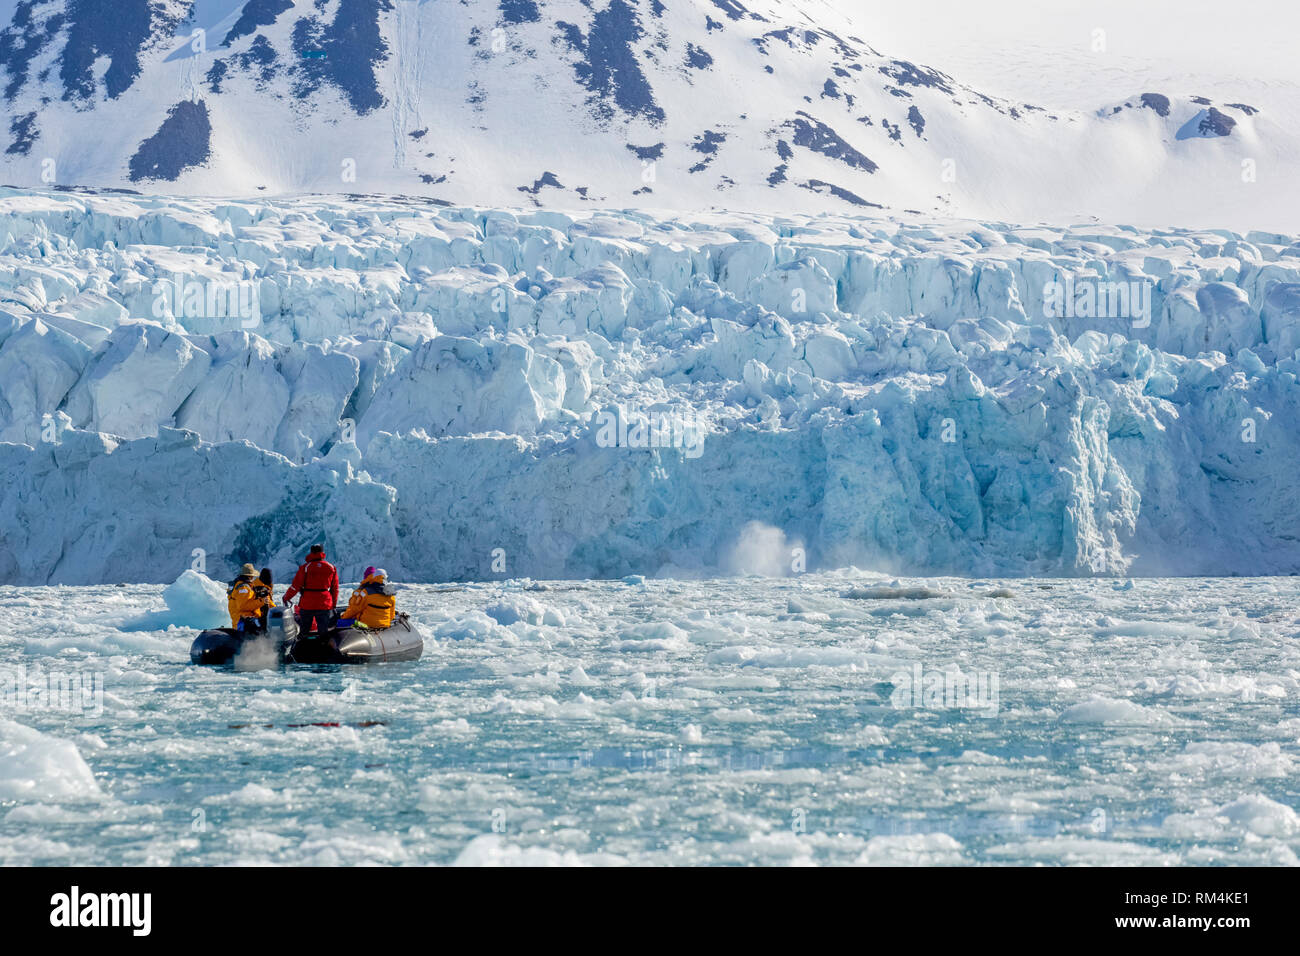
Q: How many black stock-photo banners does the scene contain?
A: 1